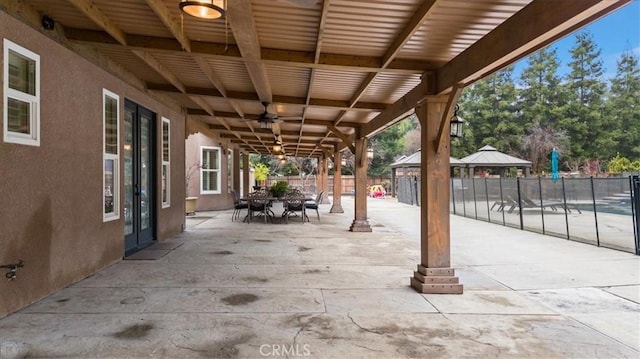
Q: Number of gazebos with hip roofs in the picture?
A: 2